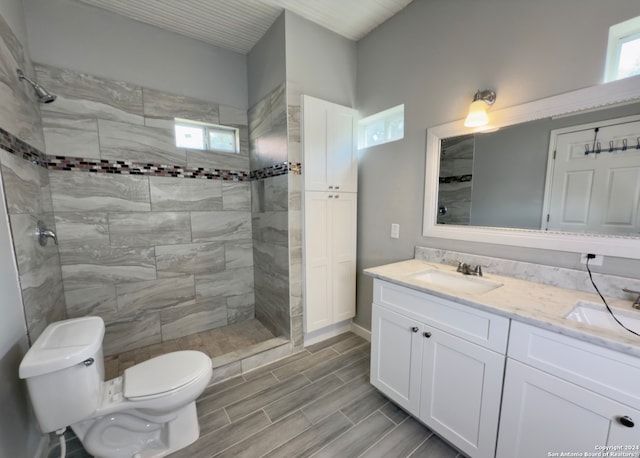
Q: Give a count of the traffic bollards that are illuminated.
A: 0